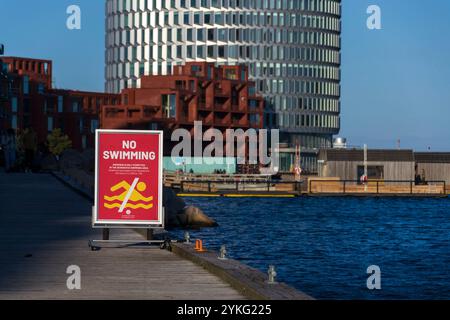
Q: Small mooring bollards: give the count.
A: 3